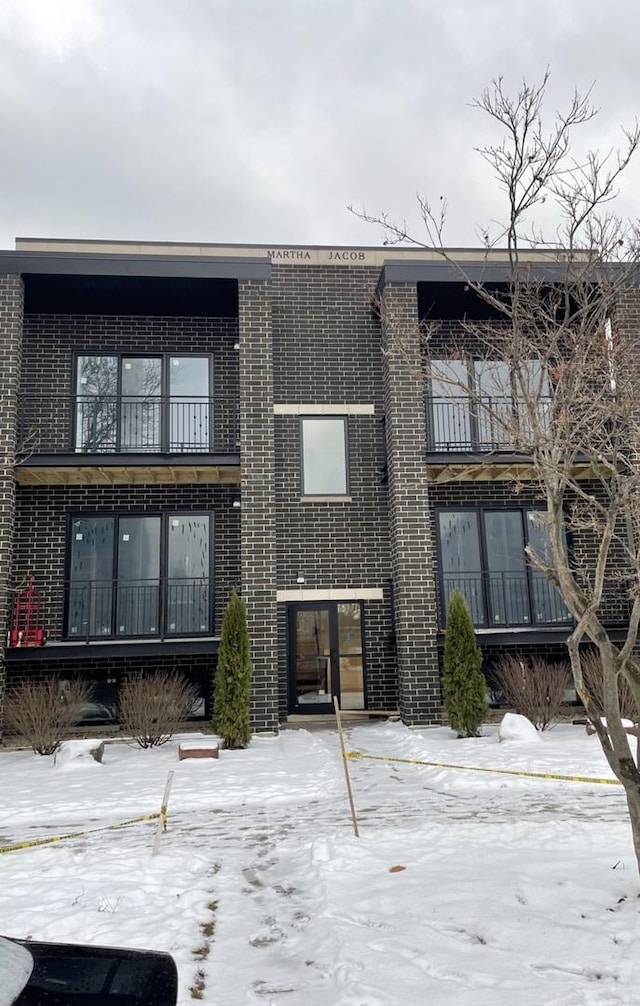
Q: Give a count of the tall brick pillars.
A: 4